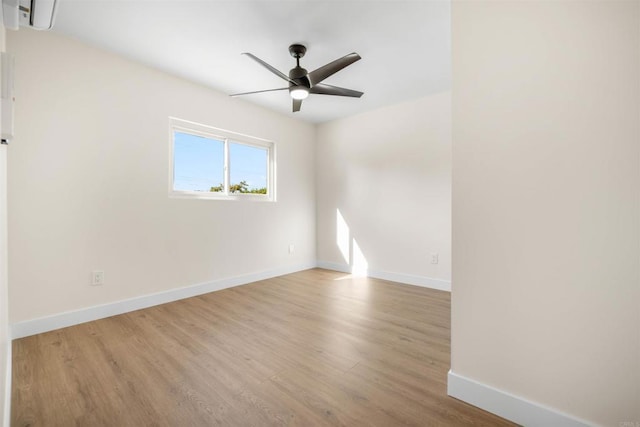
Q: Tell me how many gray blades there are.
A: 5